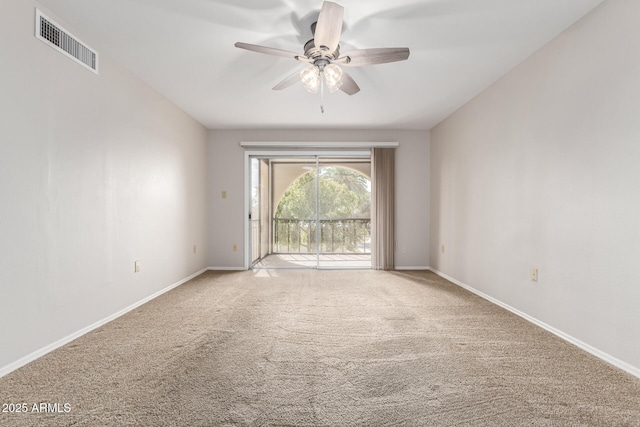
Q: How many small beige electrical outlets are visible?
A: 5